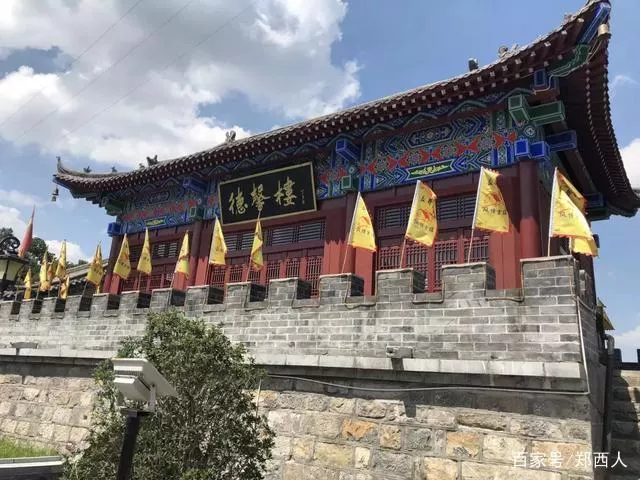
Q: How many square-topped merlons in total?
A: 14